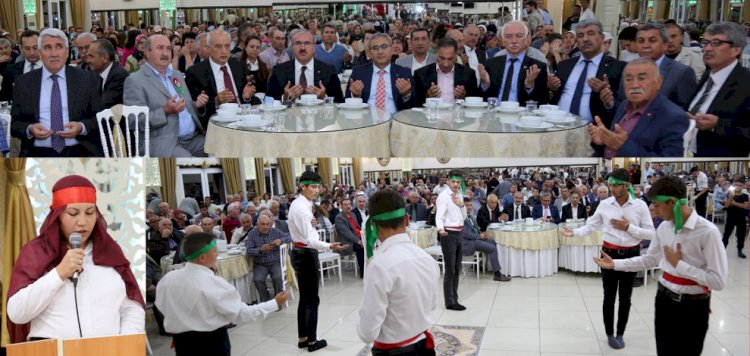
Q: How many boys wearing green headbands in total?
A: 6